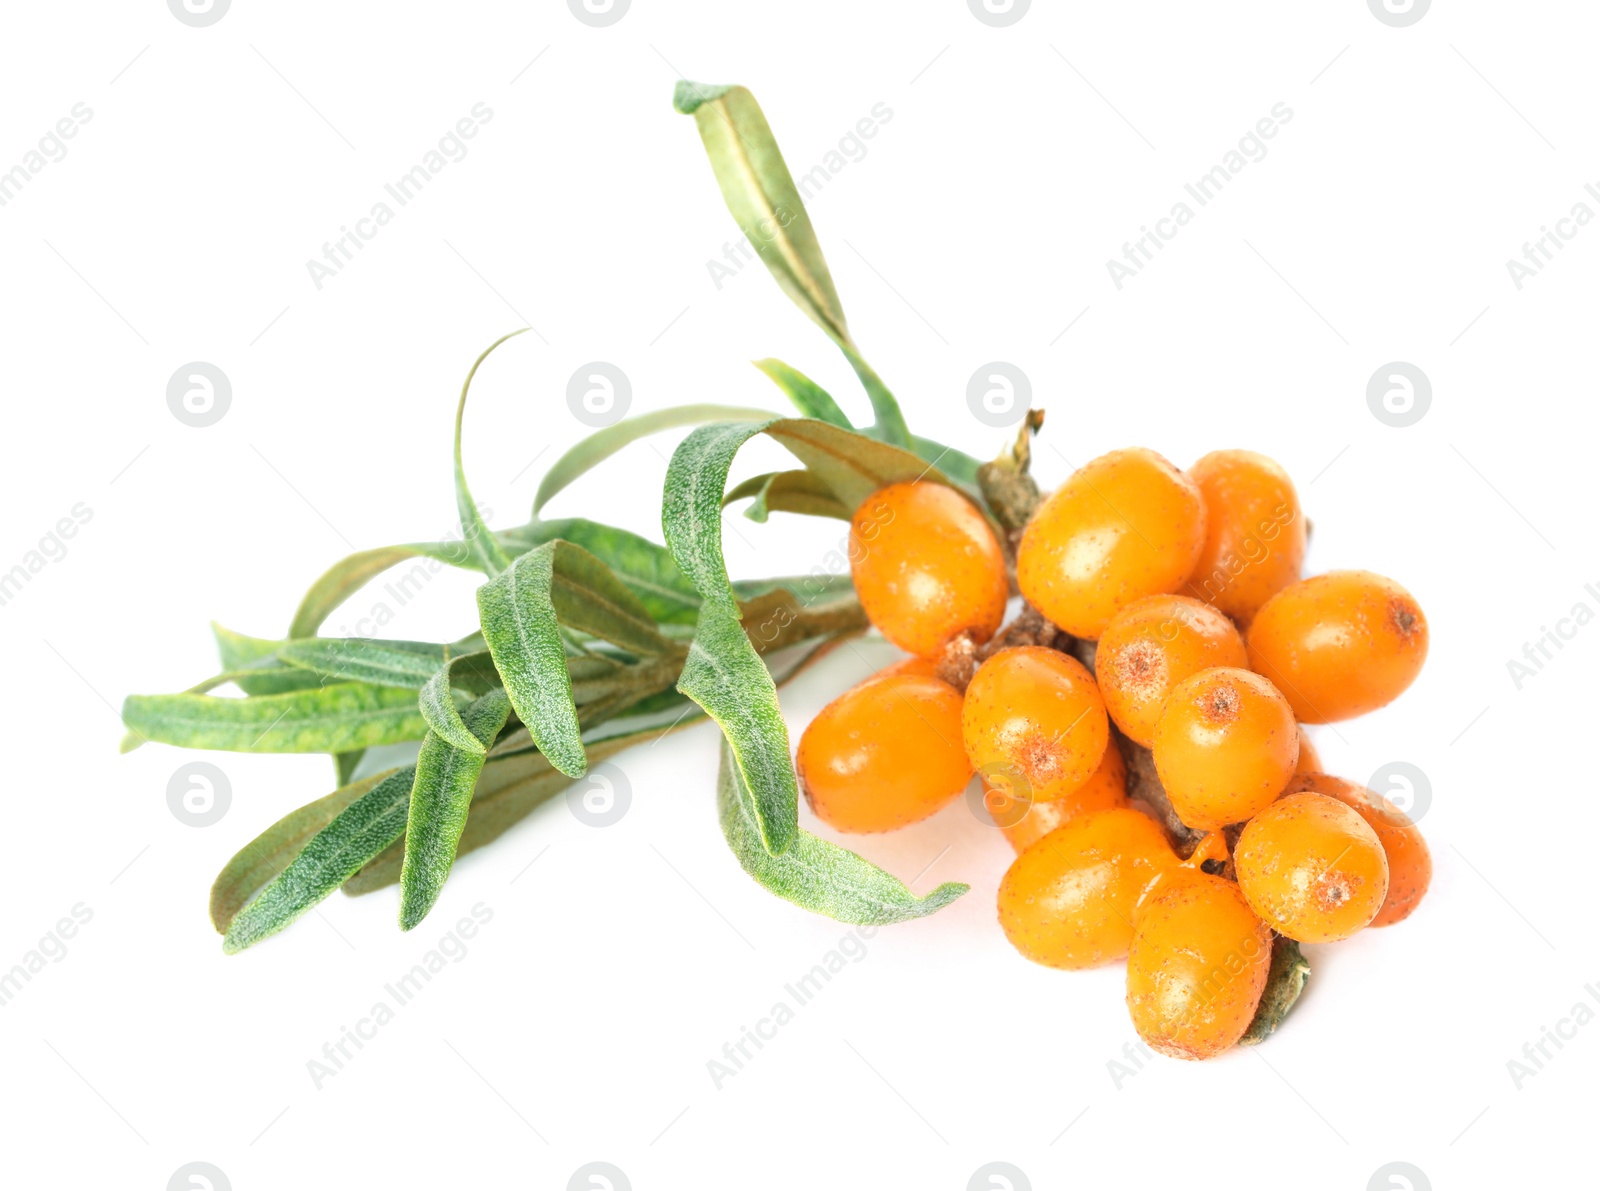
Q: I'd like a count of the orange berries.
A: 15